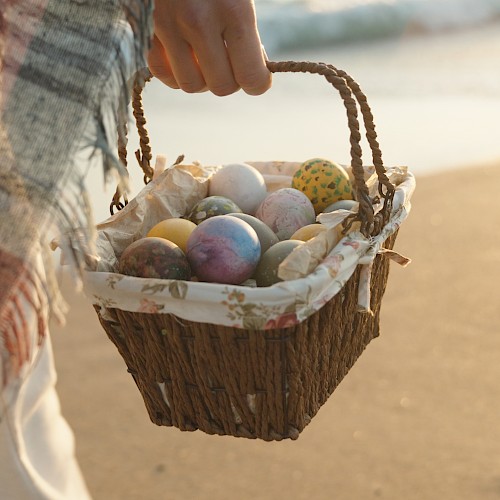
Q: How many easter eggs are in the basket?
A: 11